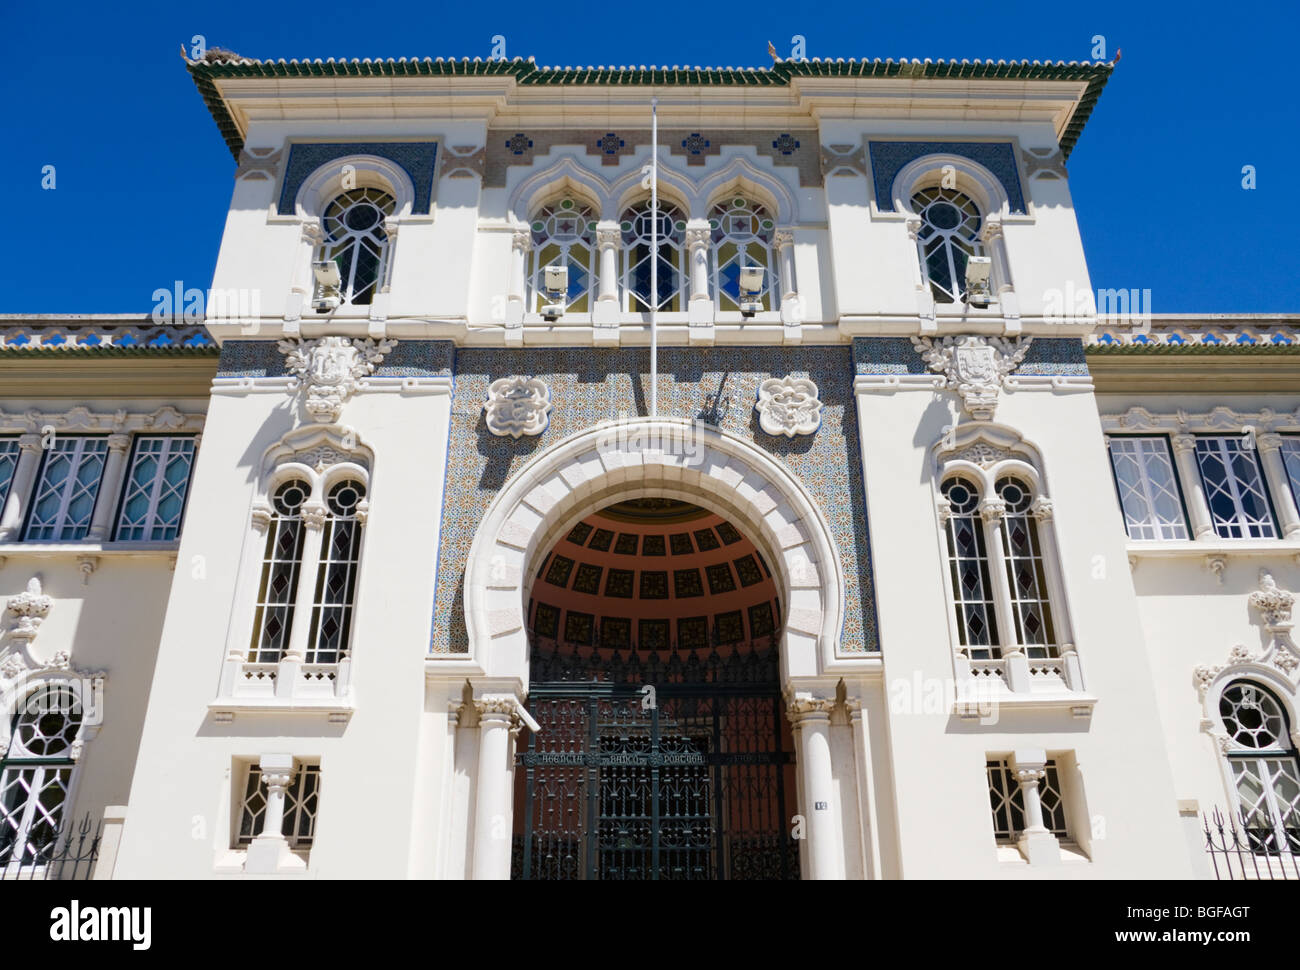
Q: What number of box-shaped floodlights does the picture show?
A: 4